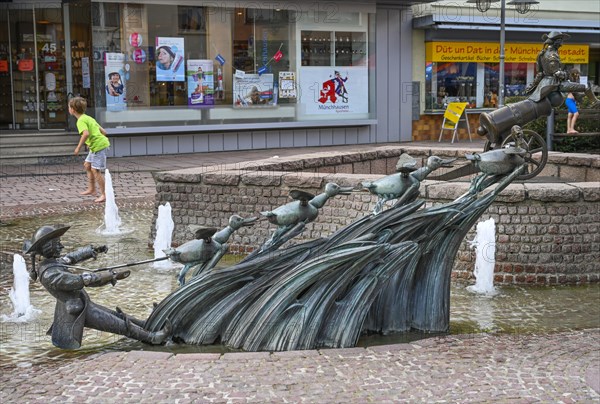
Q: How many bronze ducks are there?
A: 4